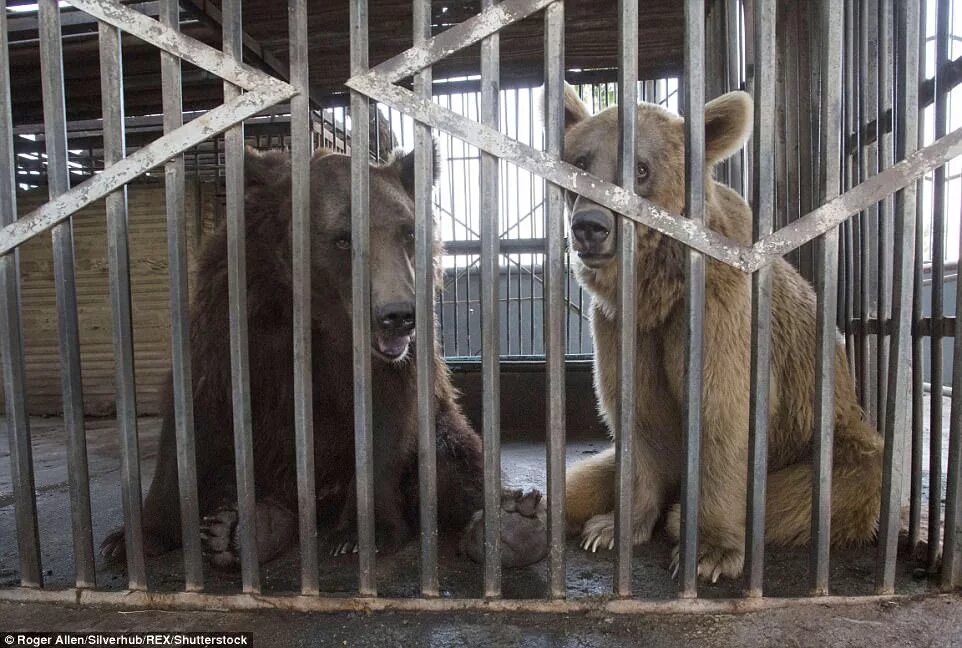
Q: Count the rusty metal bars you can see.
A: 5